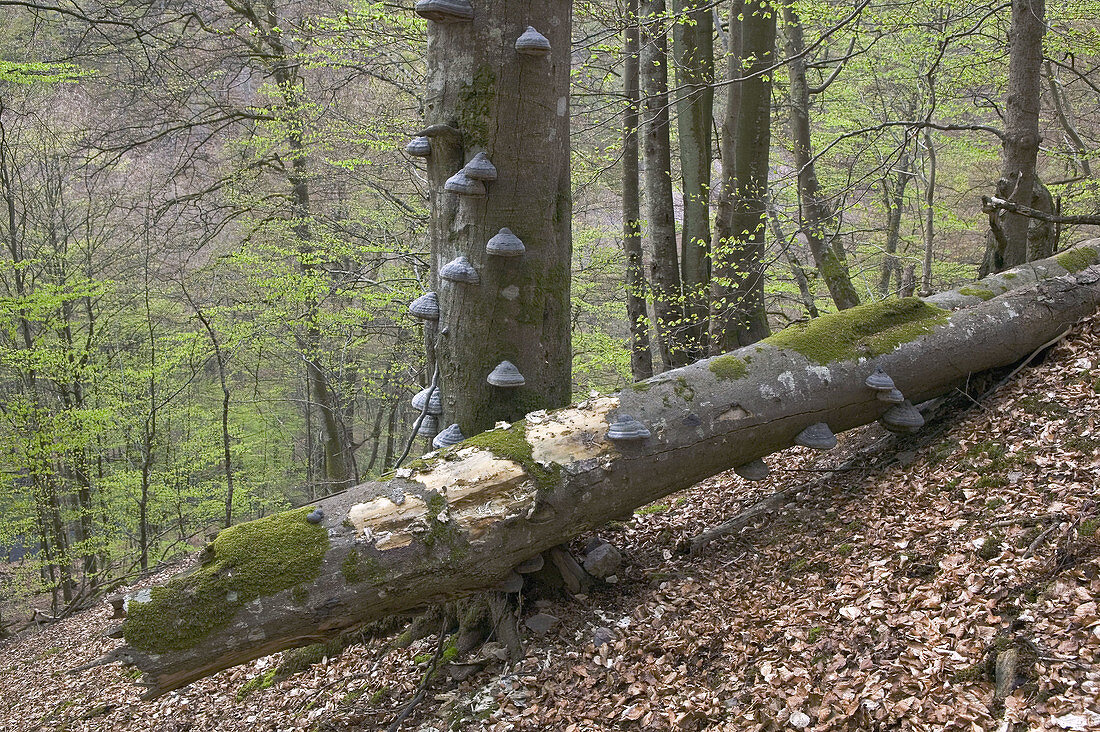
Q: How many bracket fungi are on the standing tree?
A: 12